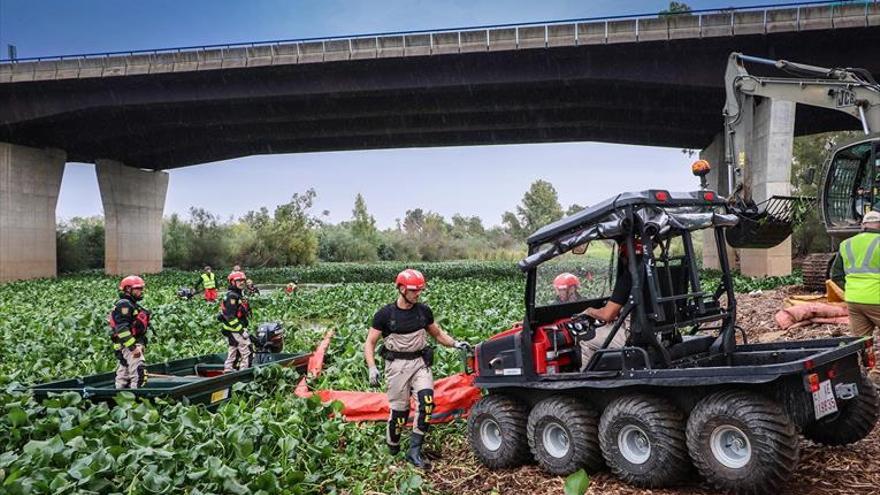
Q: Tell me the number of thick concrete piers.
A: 4